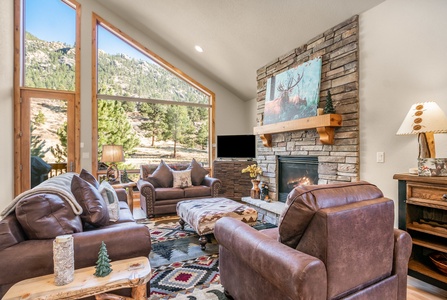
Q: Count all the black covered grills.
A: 1